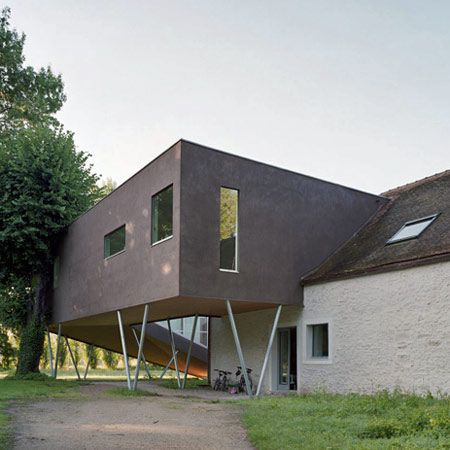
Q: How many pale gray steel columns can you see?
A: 12